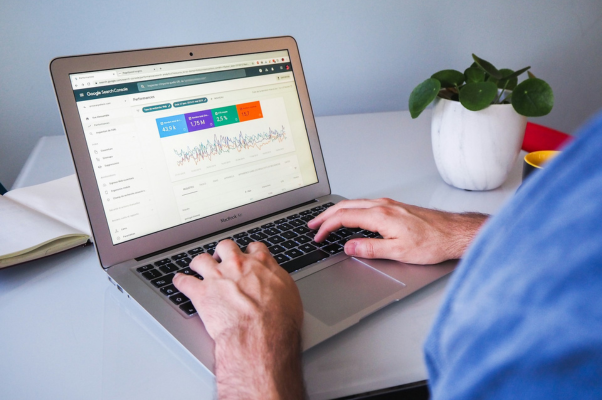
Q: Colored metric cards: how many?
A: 4